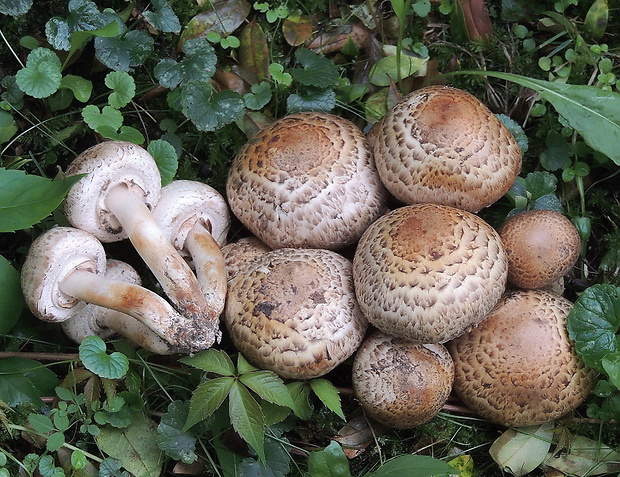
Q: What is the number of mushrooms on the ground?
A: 12